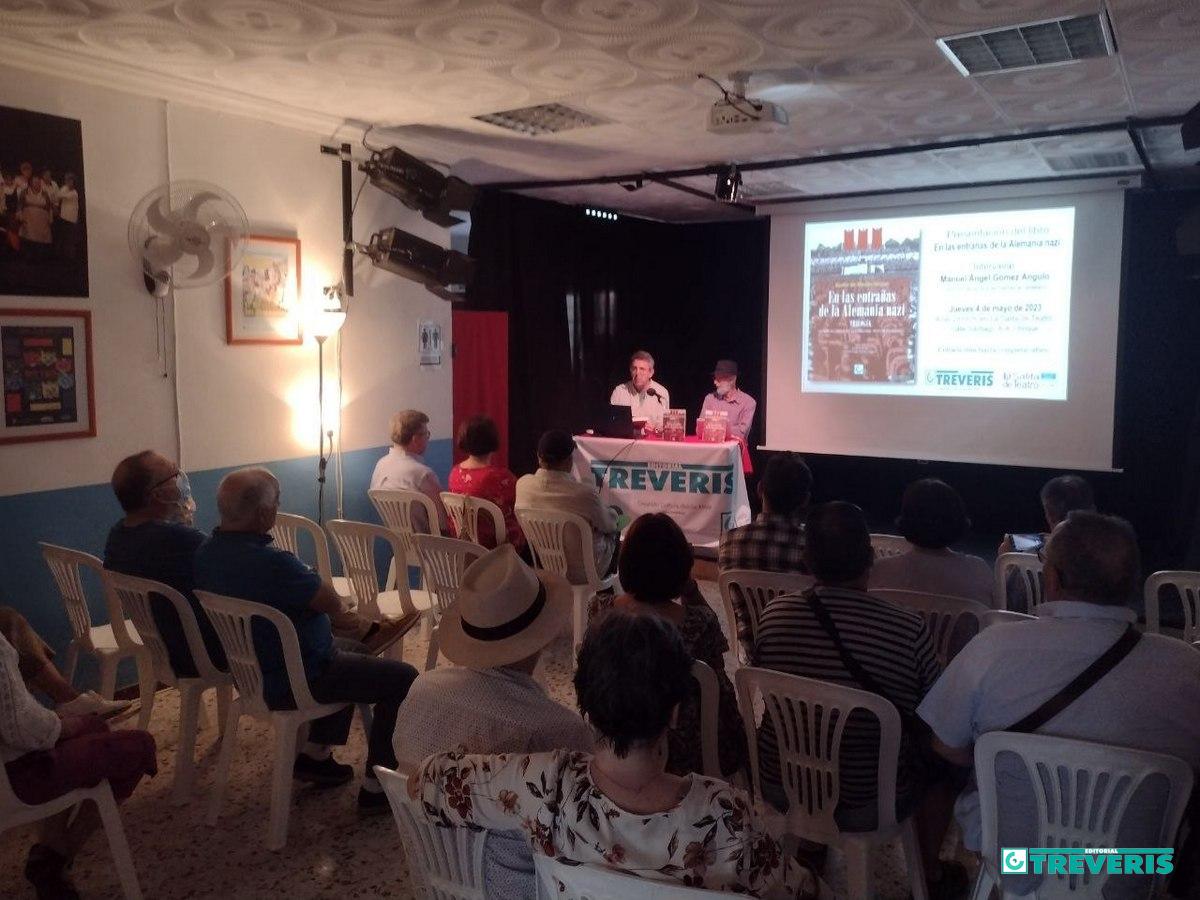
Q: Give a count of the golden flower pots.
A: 0